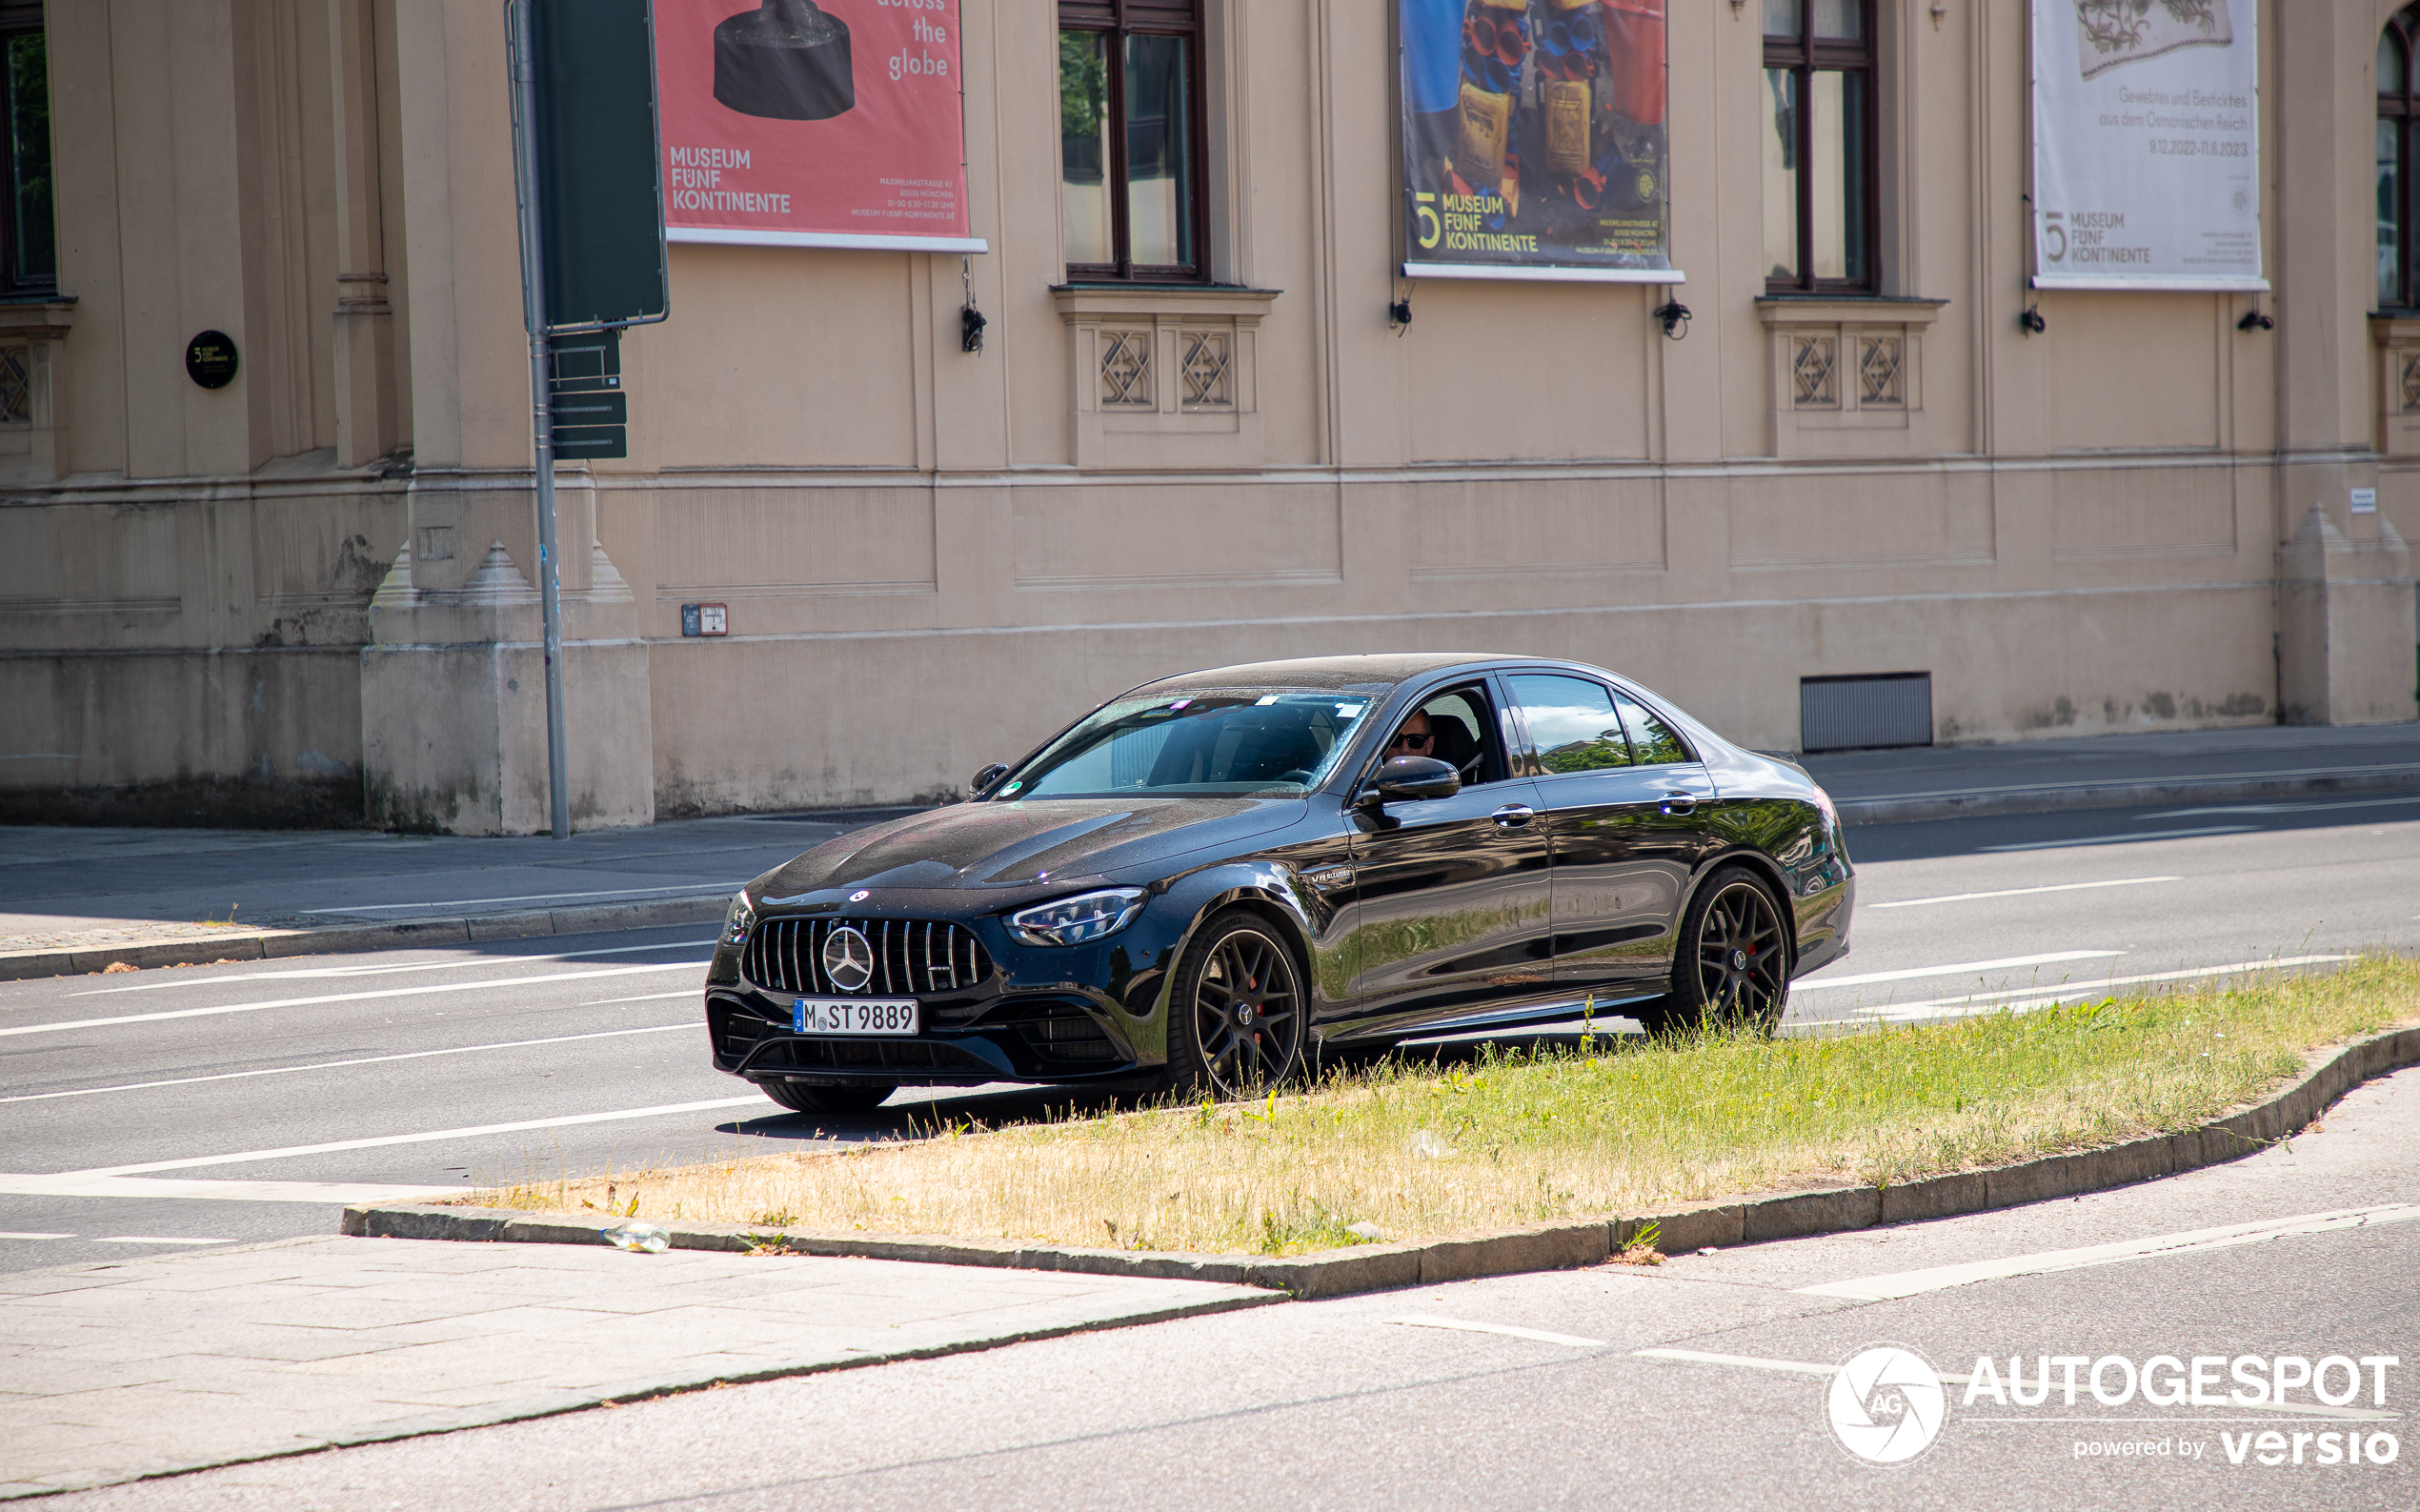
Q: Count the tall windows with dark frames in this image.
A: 4